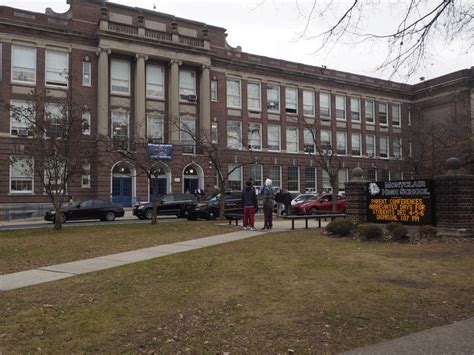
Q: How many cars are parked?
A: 5